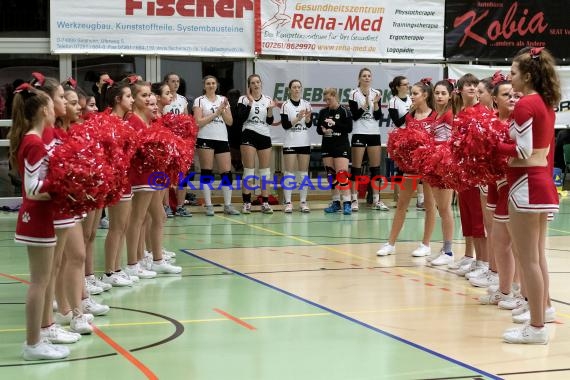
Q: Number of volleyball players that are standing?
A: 7